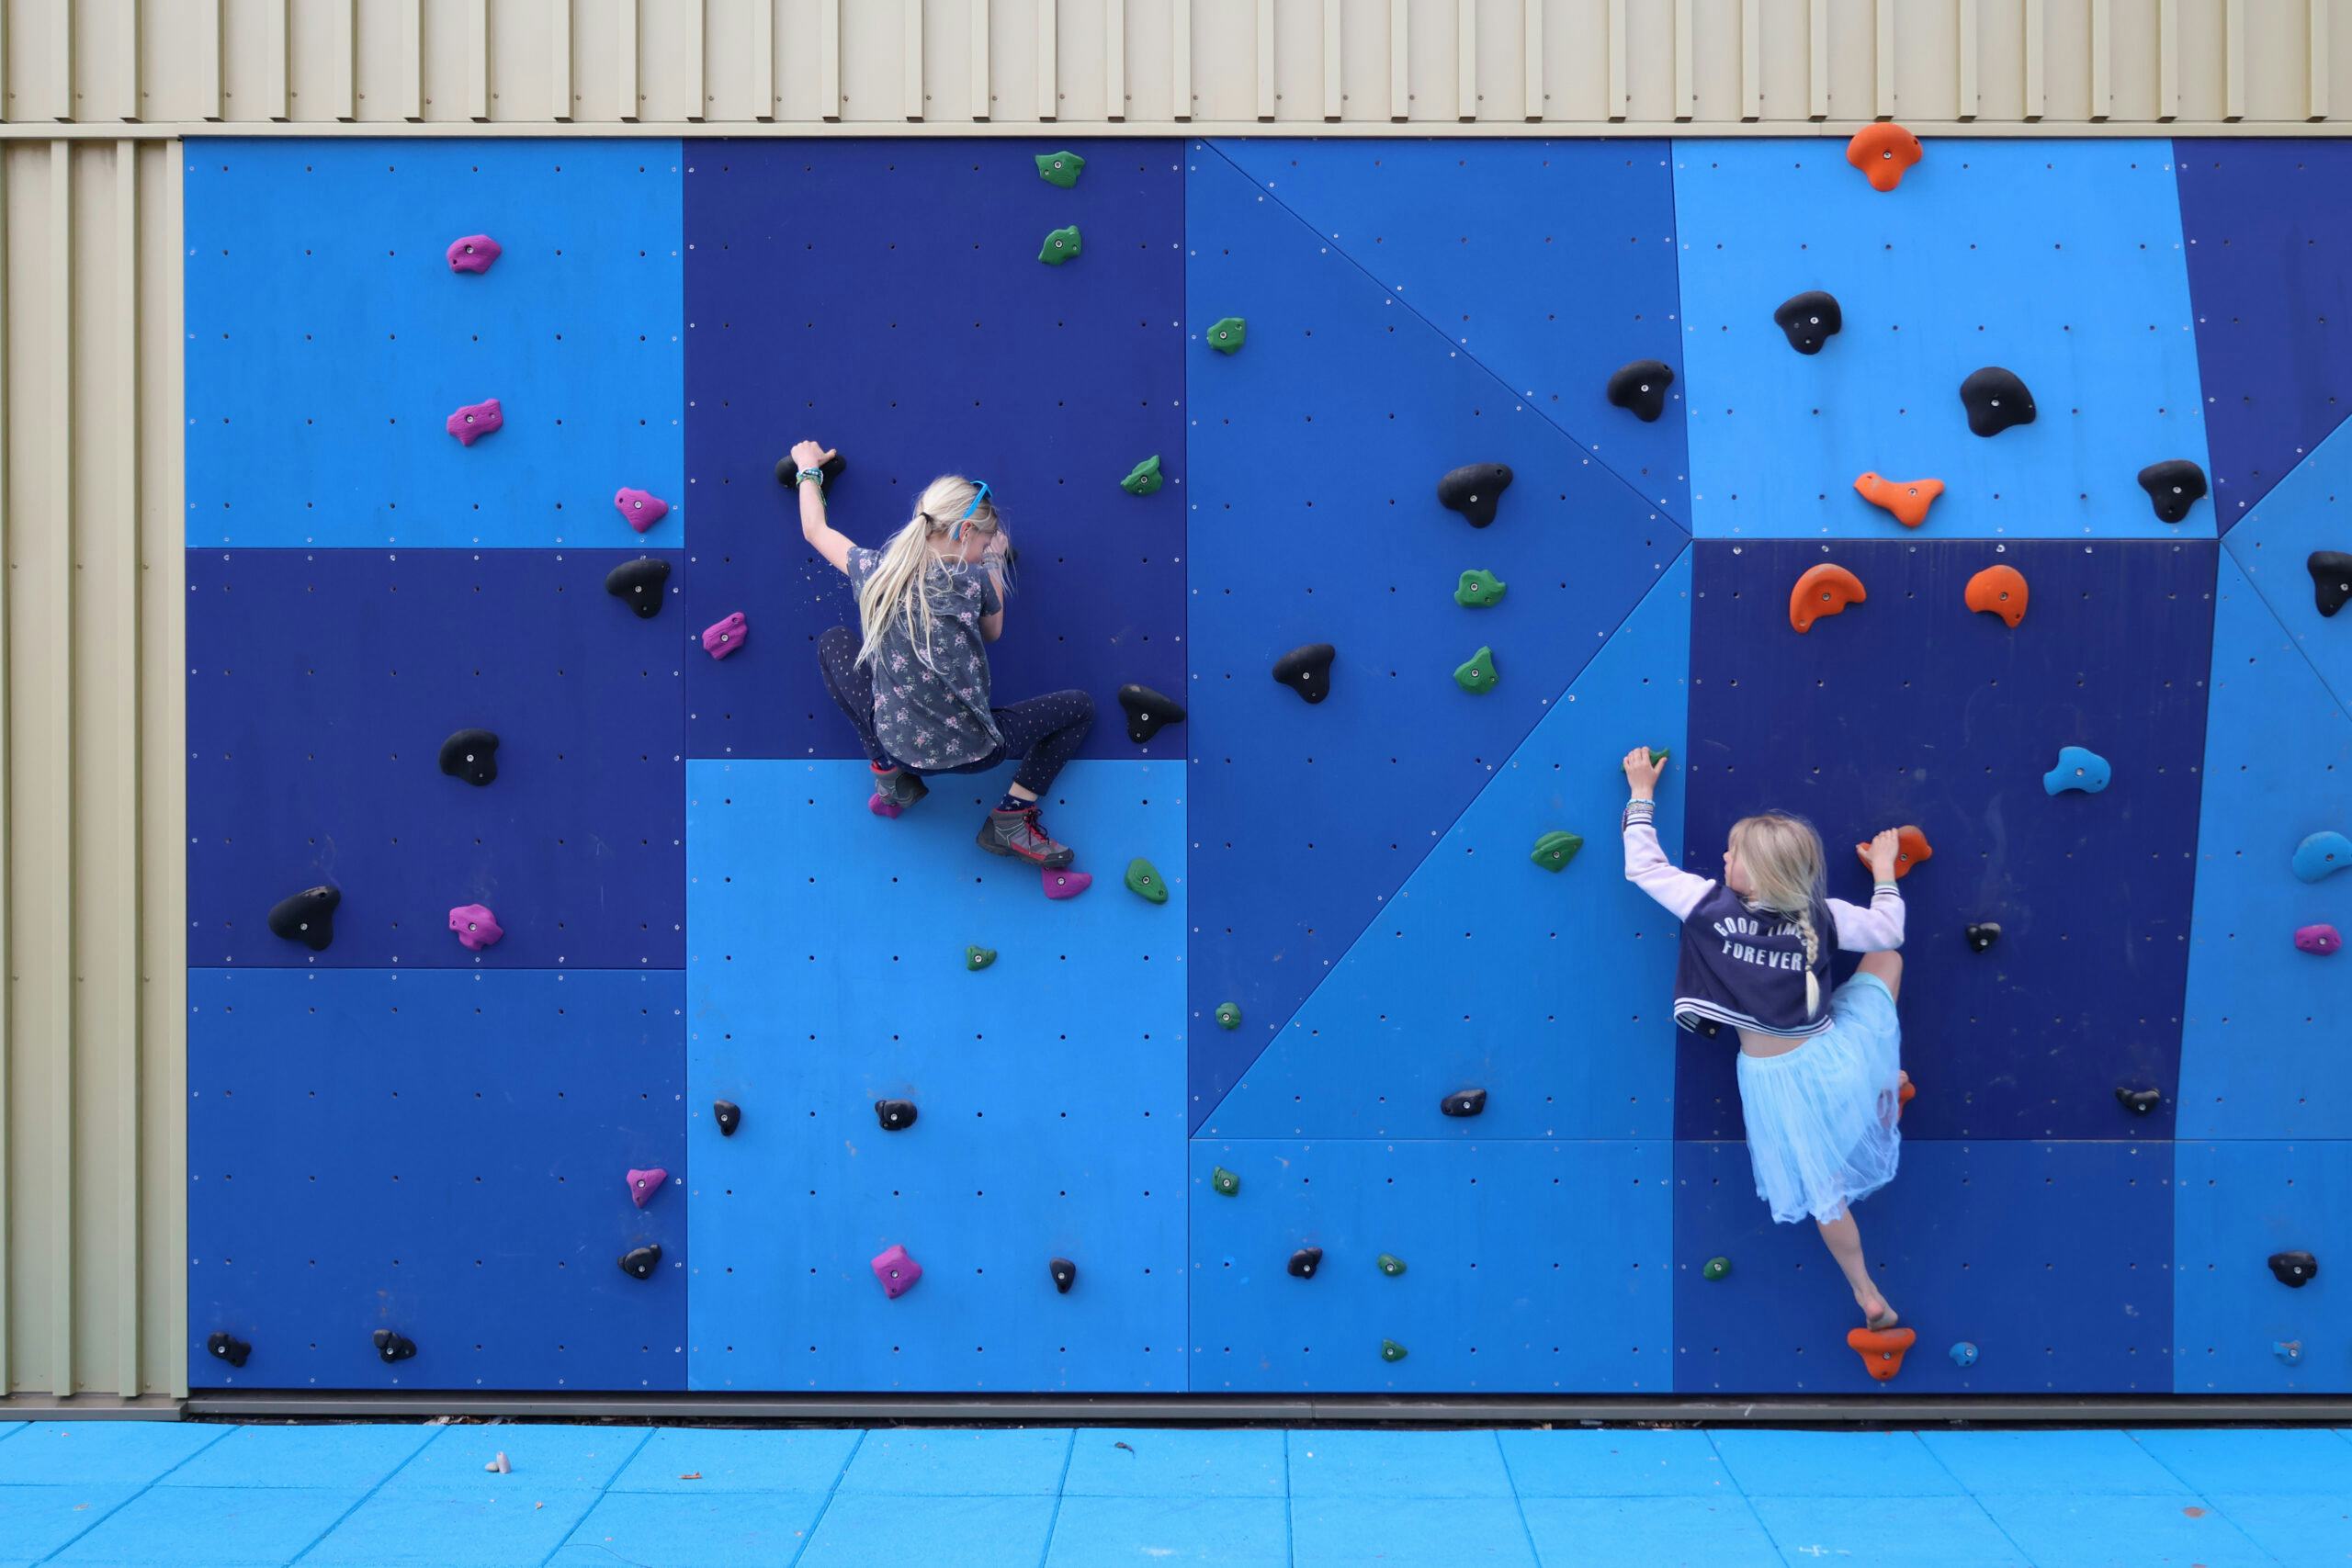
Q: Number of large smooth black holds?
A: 12